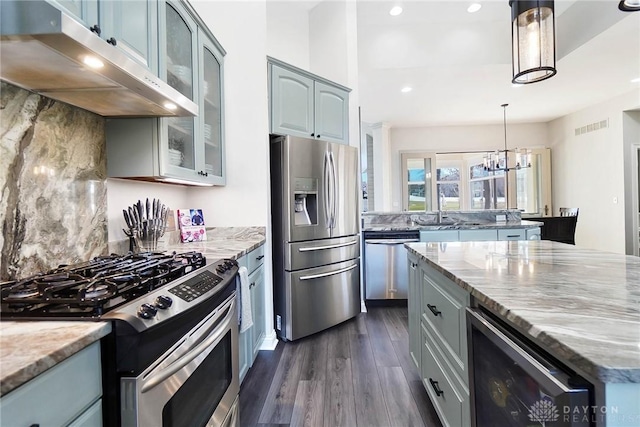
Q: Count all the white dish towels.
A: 1